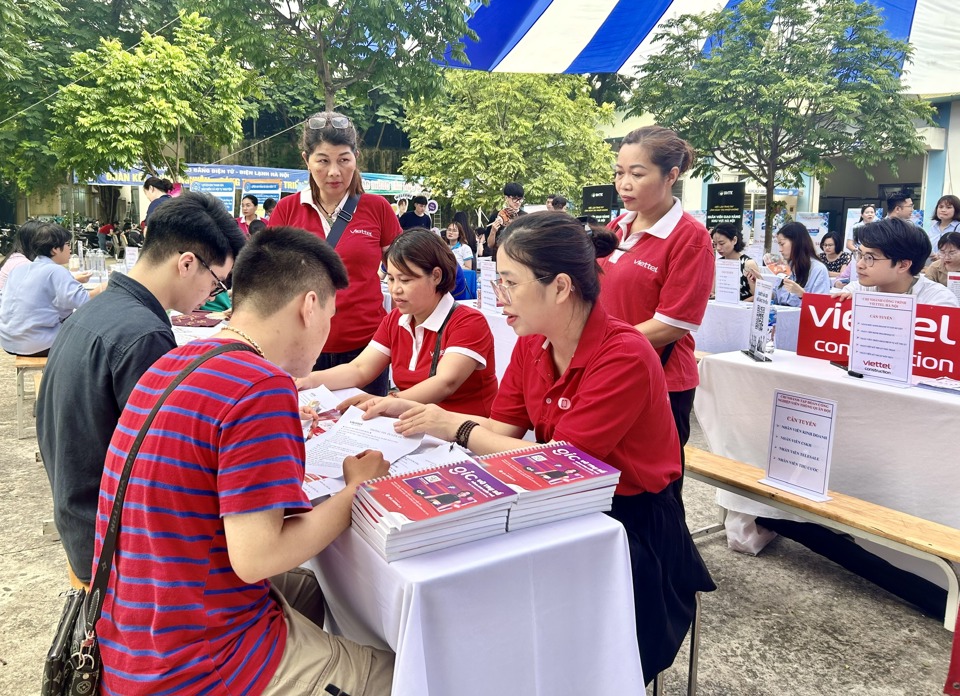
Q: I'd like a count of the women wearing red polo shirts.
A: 4